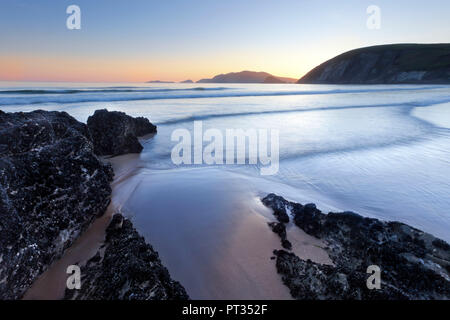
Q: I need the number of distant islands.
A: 3